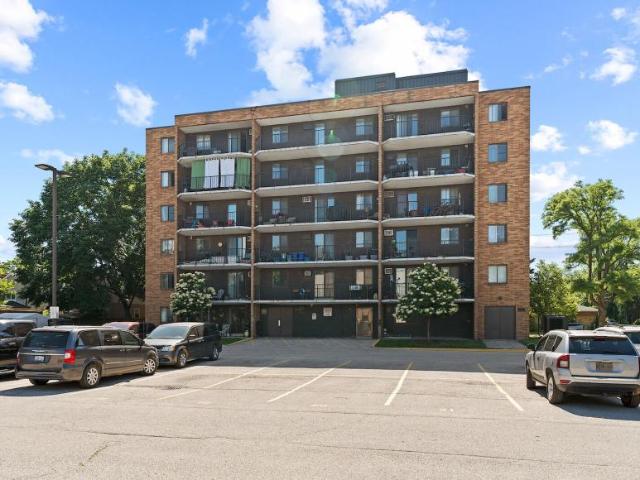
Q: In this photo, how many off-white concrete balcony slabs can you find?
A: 15